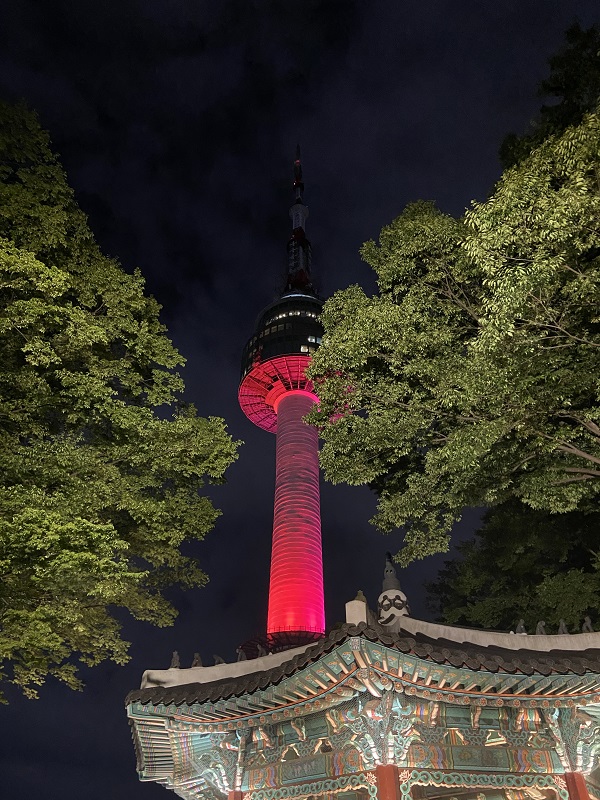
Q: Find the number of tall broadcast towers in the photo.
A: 1